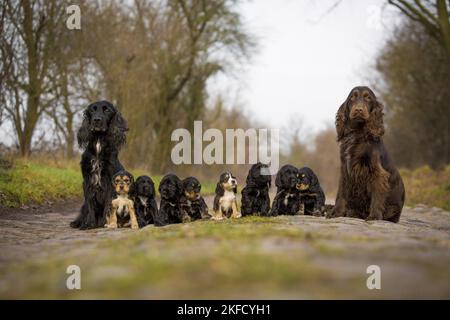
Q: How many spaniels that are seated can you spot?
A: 10